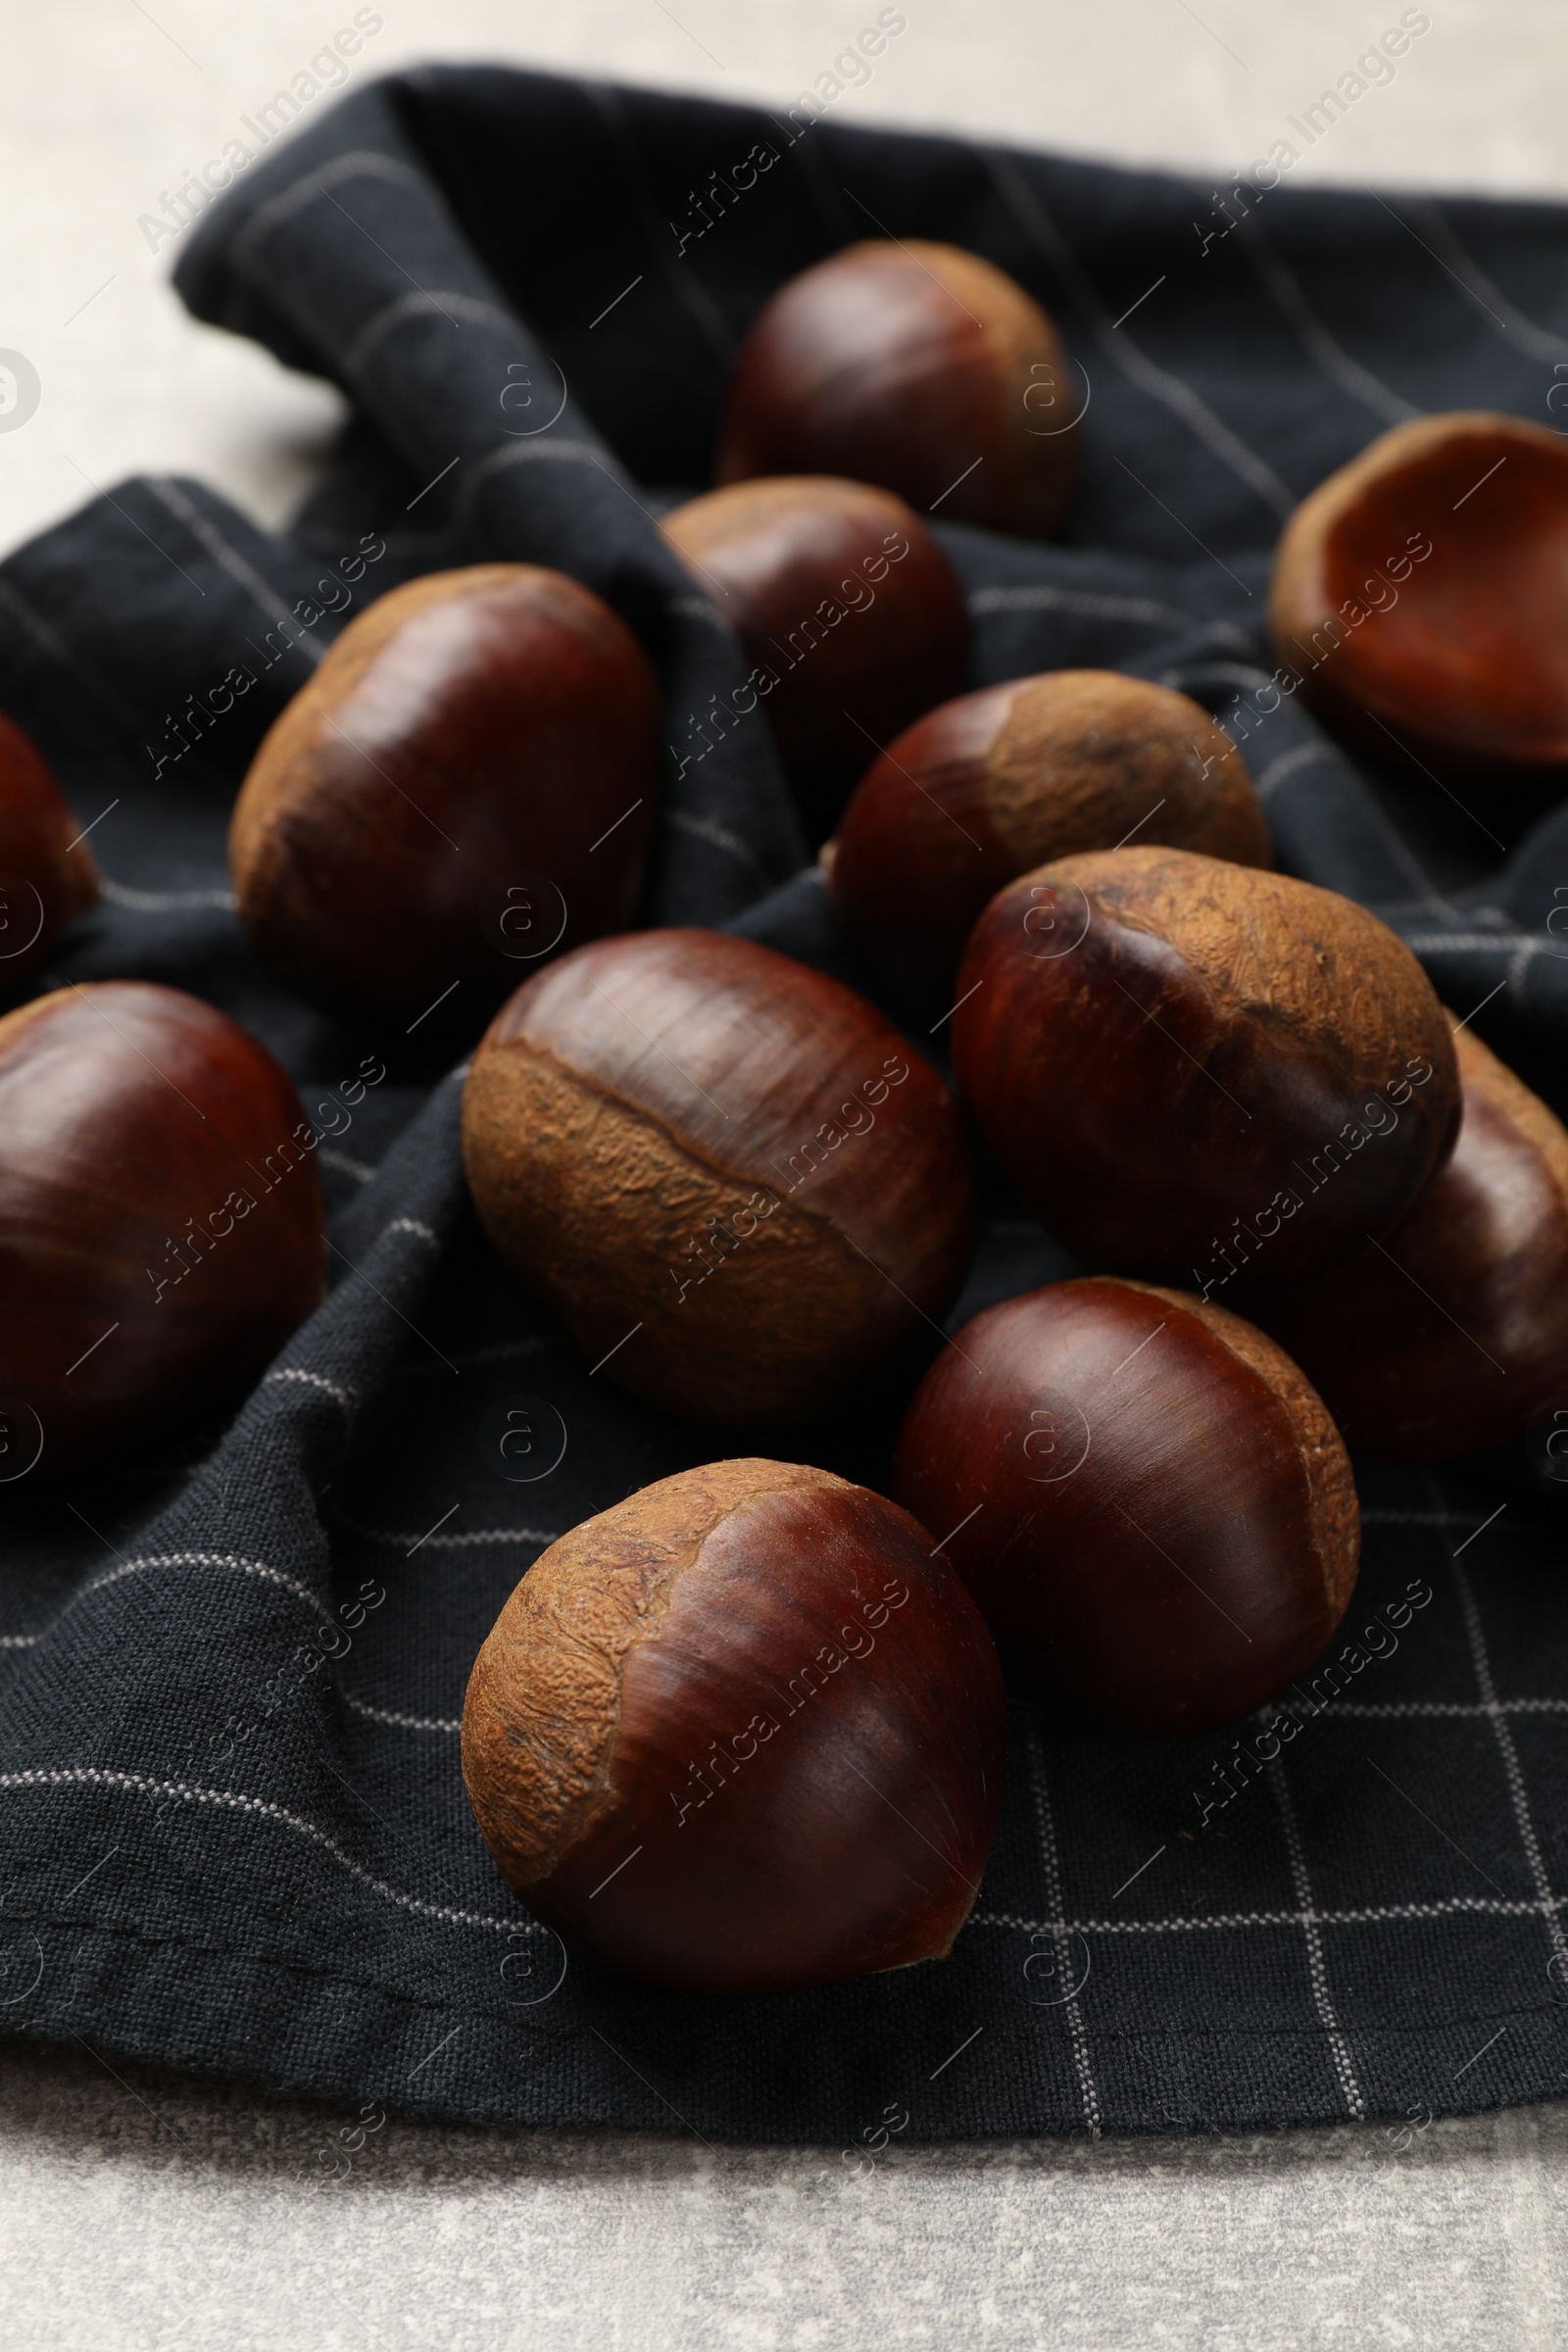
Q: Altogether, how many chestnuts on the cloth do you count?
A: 12